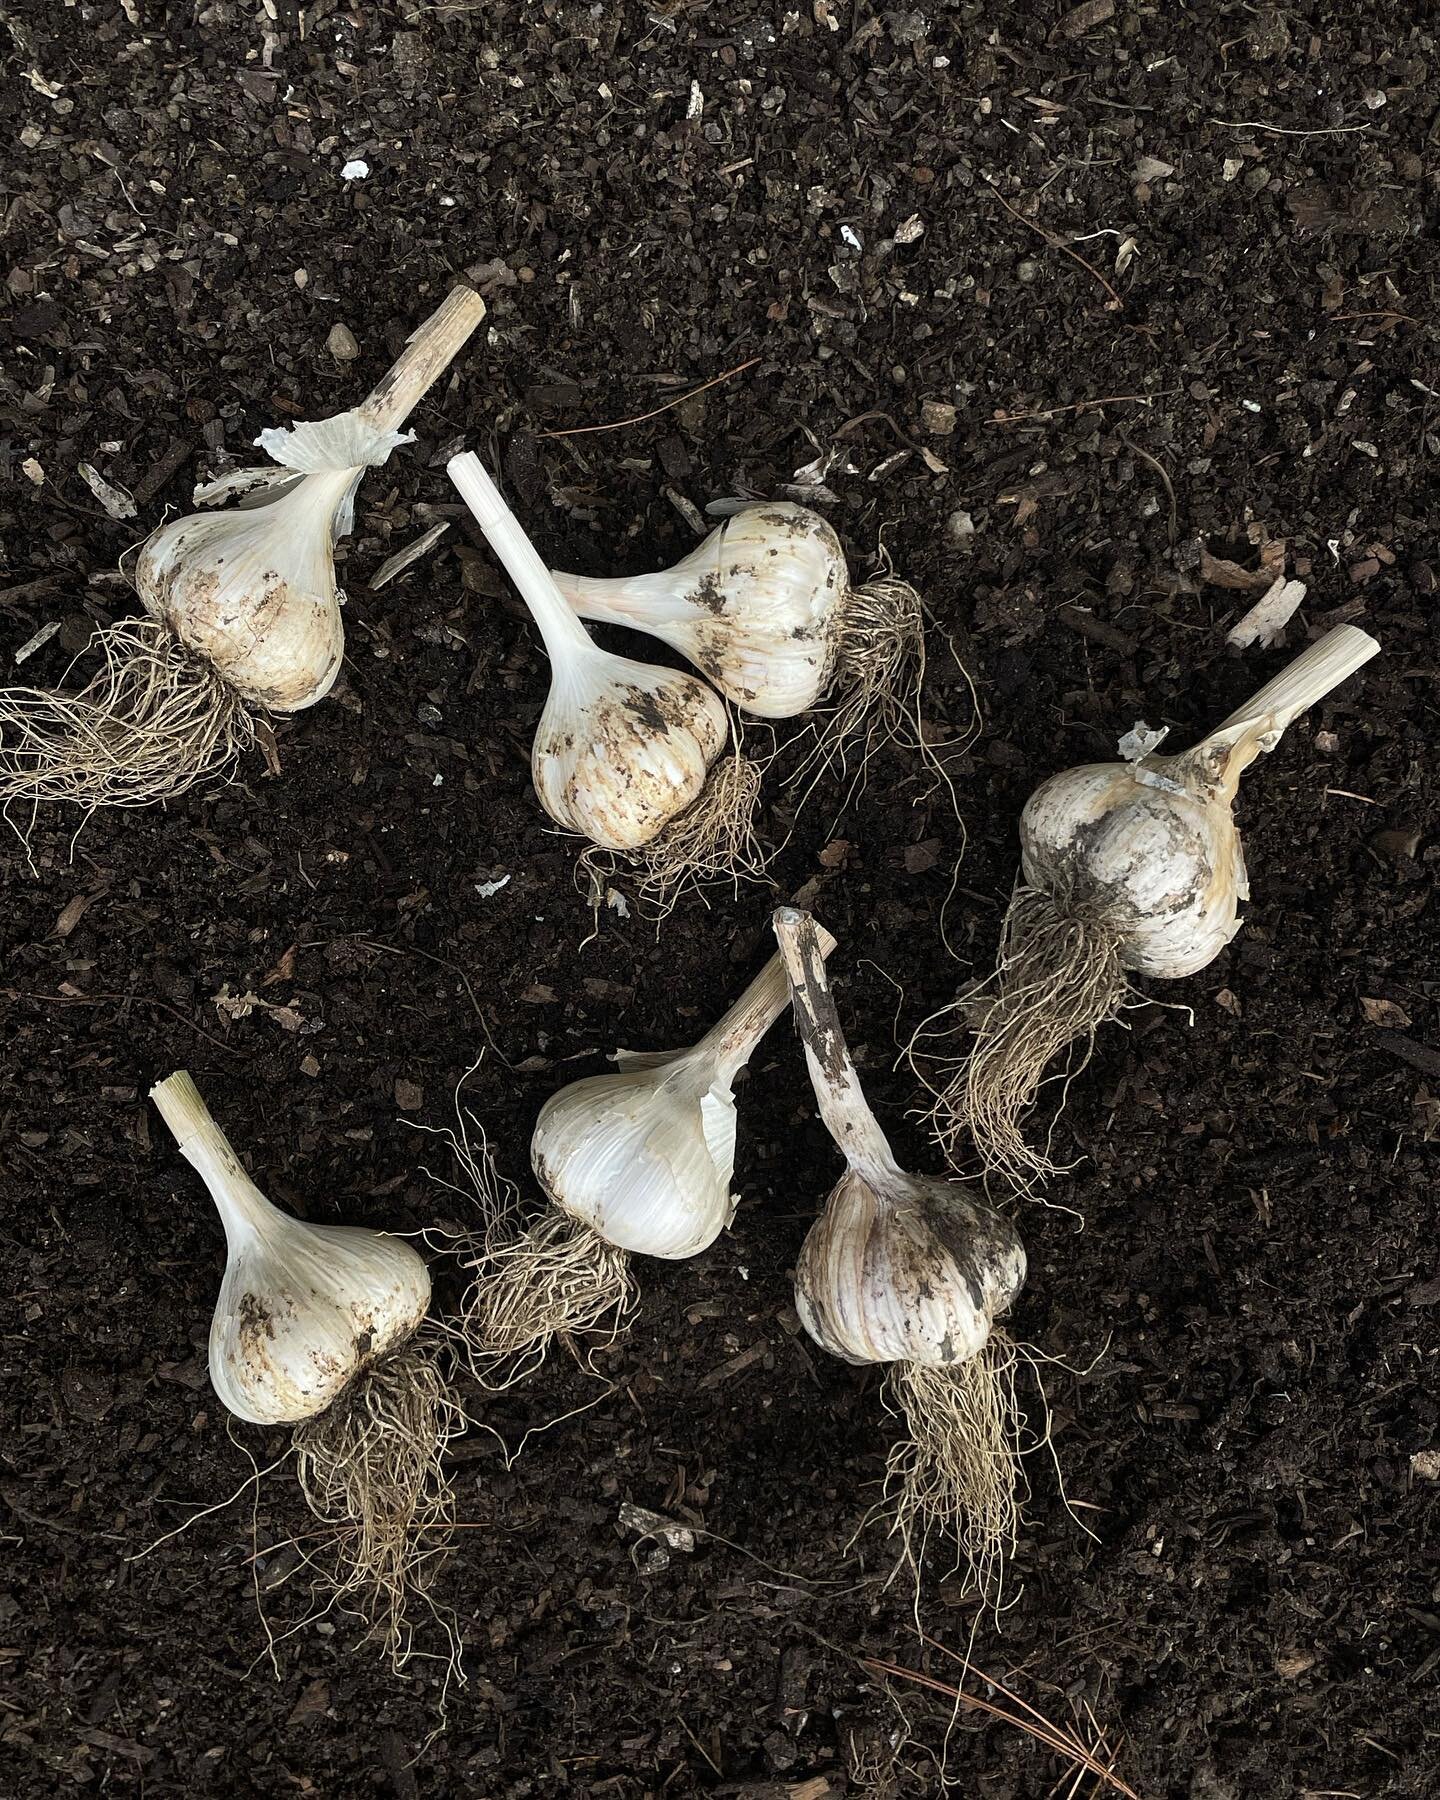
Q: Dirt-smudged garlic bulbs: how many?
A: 7